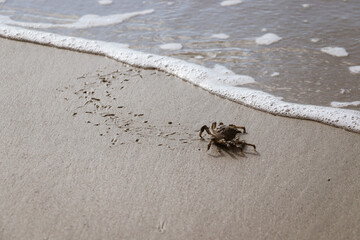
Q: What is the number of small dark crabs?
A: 1